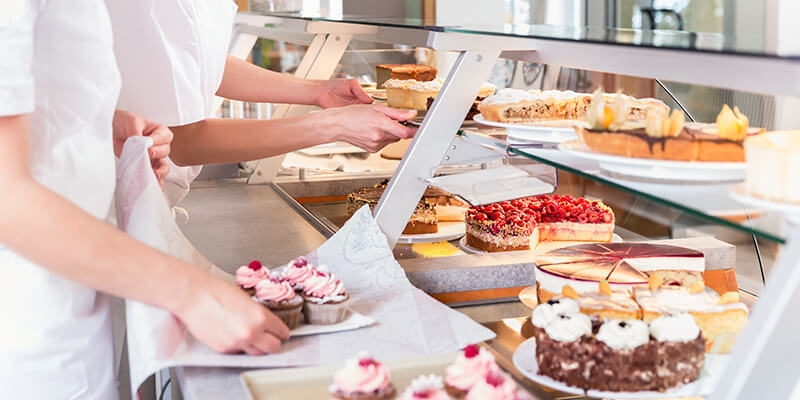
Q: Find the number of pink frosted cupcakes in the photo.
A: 8